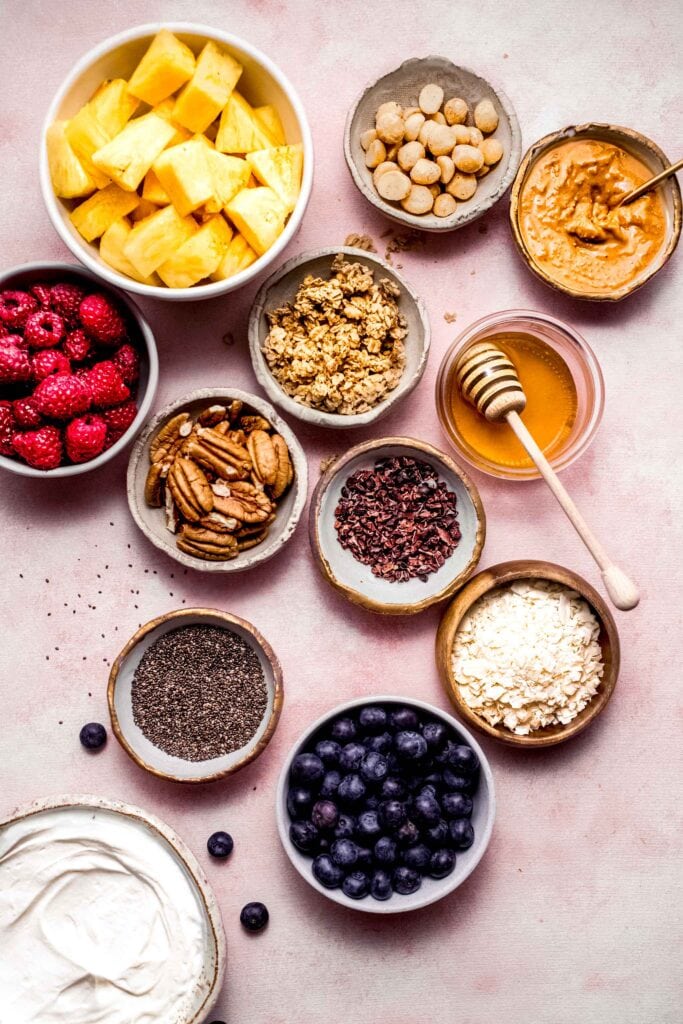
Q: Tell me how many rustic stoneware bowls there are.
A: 7